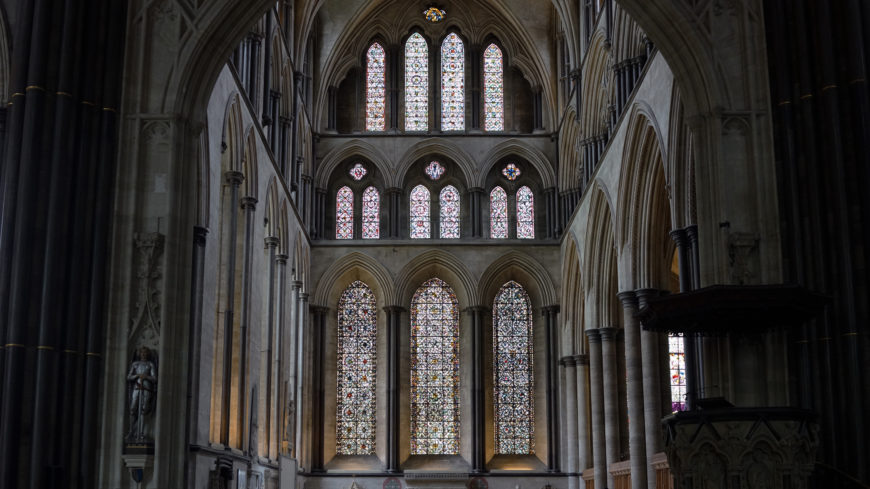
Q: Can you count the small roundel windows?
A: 4